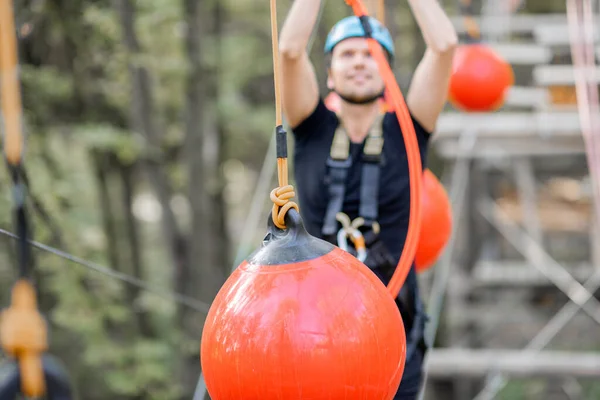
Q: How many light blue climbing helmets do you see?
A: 1